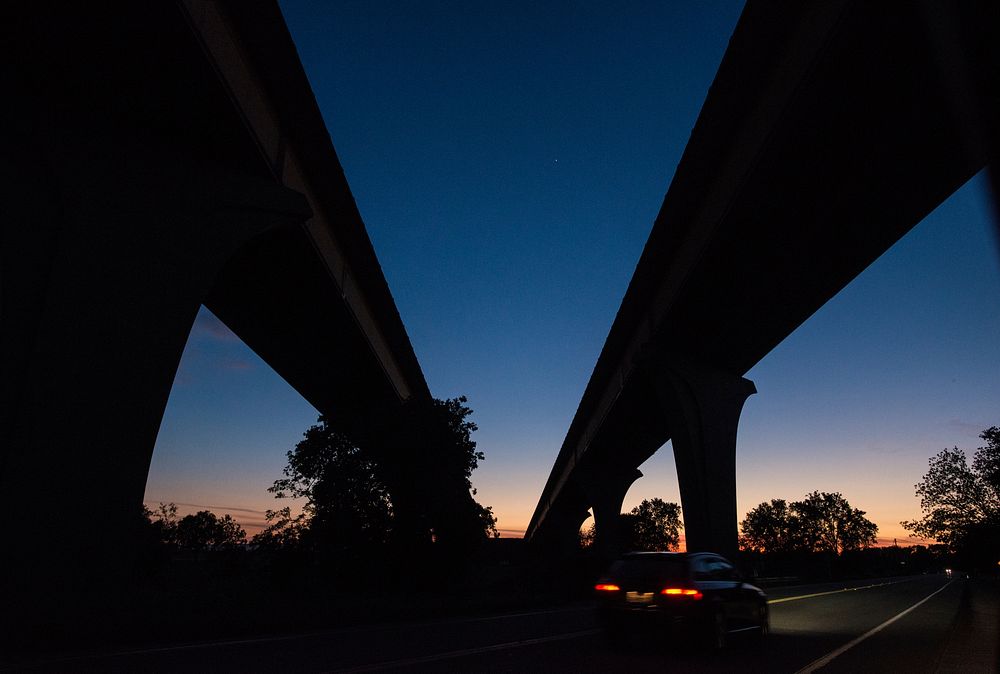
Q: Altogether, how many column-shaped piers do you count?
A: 4